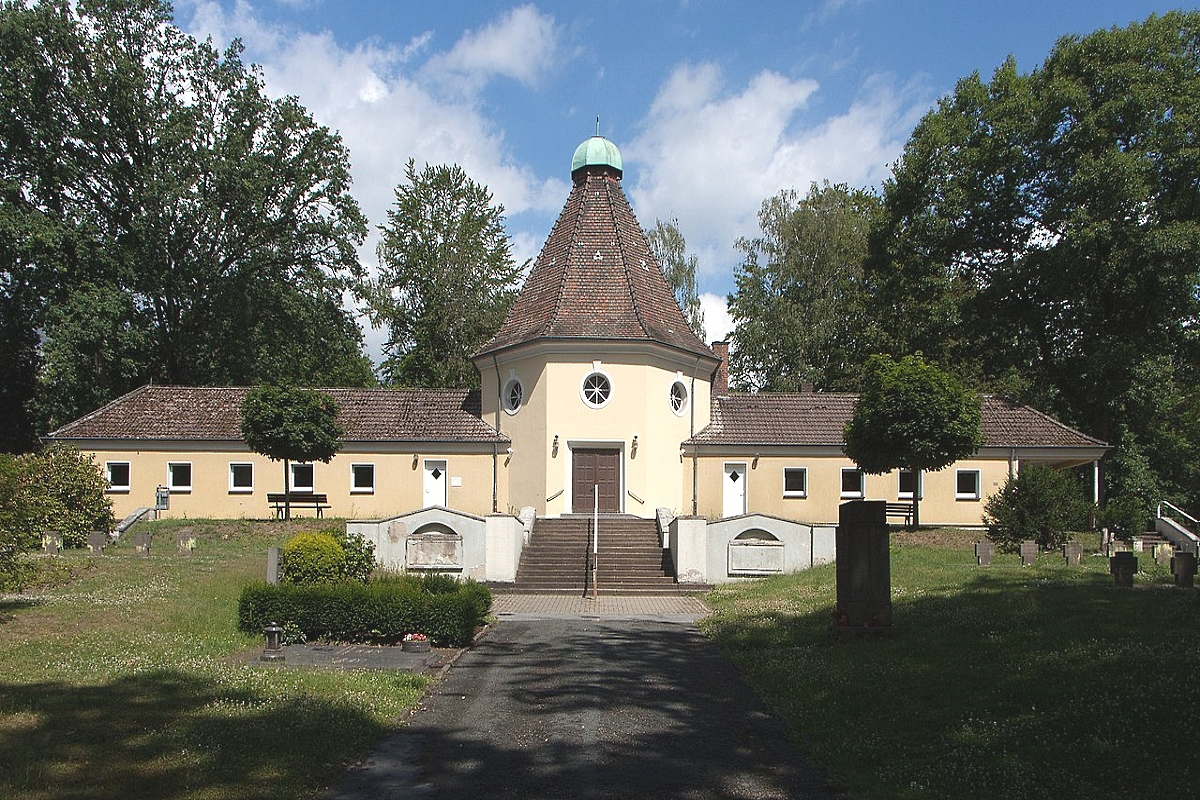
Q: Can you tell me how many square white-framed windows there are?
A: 9